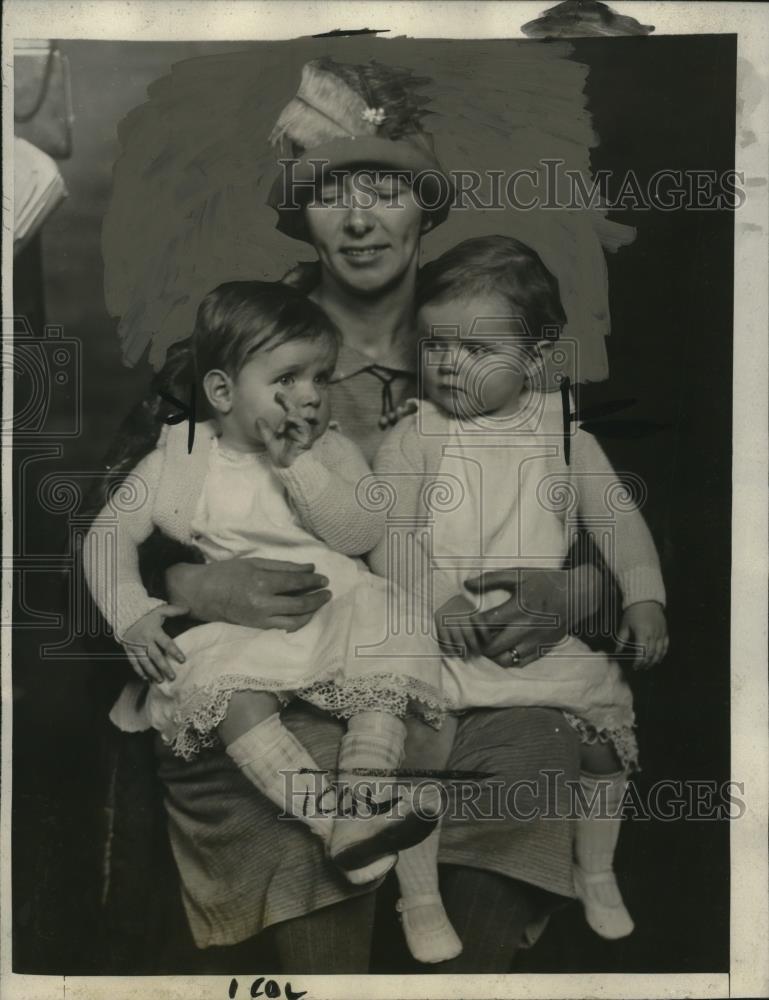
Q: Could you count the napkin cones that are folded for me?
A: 0